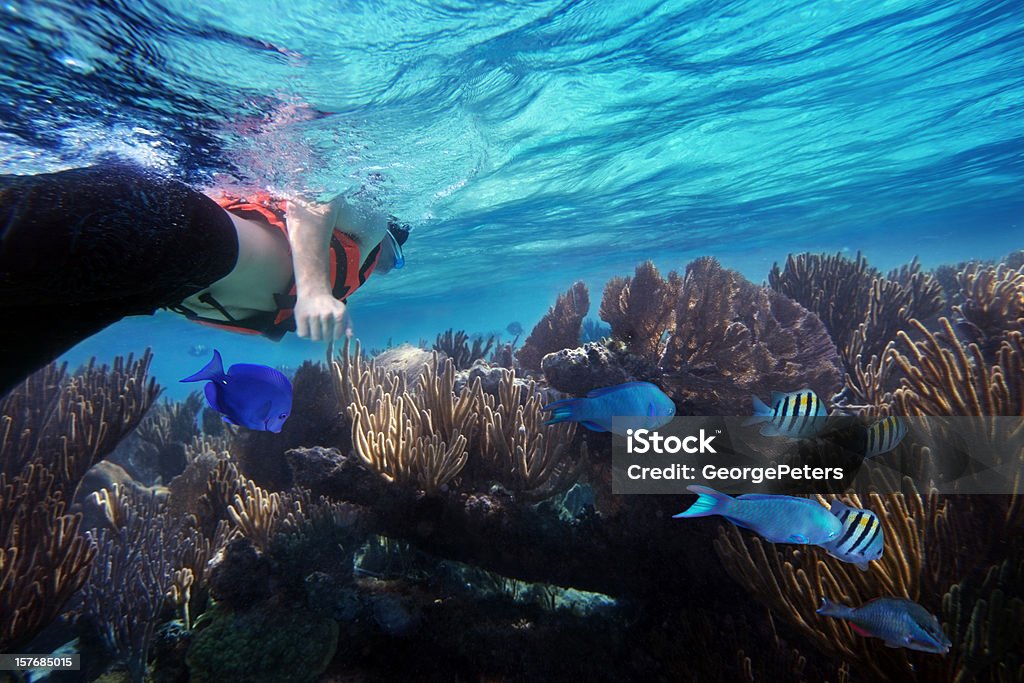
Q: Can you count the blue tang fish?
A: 1